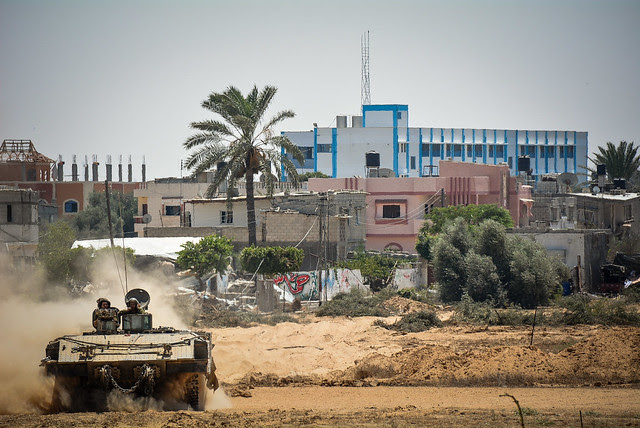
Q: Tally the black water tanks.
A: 4